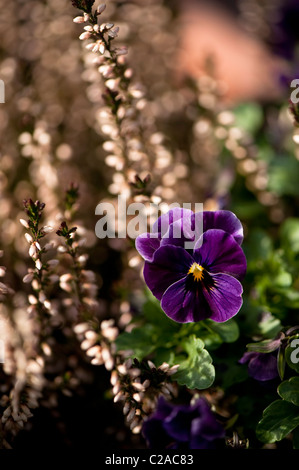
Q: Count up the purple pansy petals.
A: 5